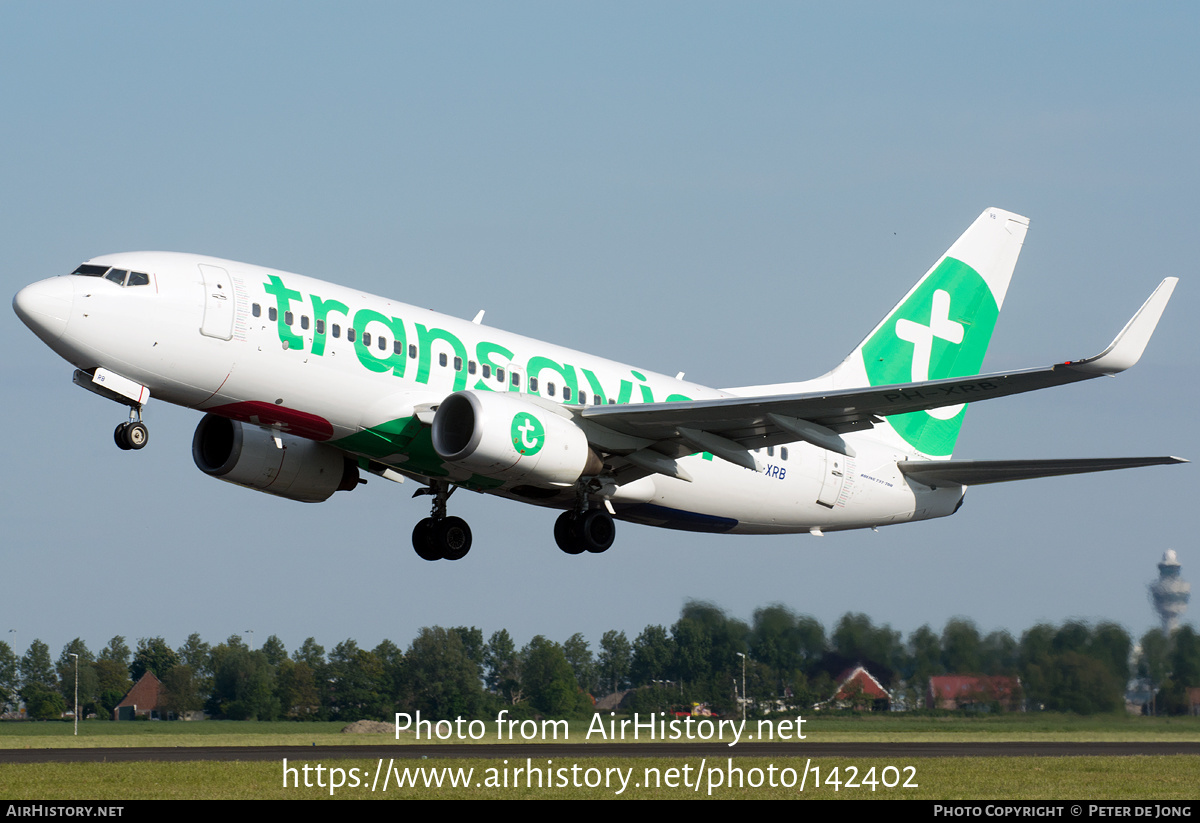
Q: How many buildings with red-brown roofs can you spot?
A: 3